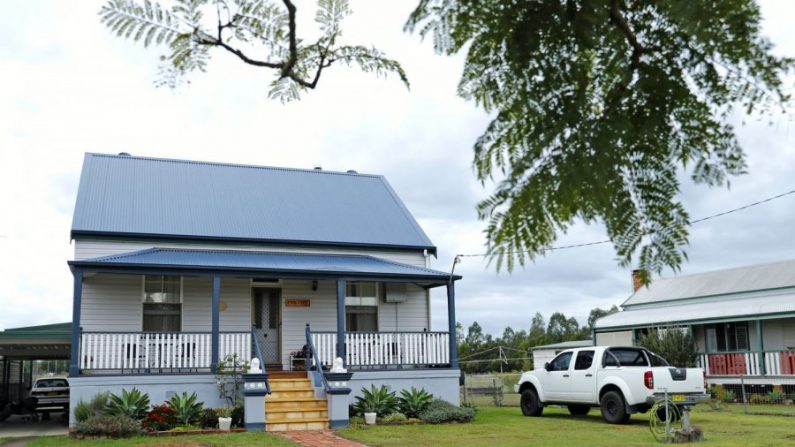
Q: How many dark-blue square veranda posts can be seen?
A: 4